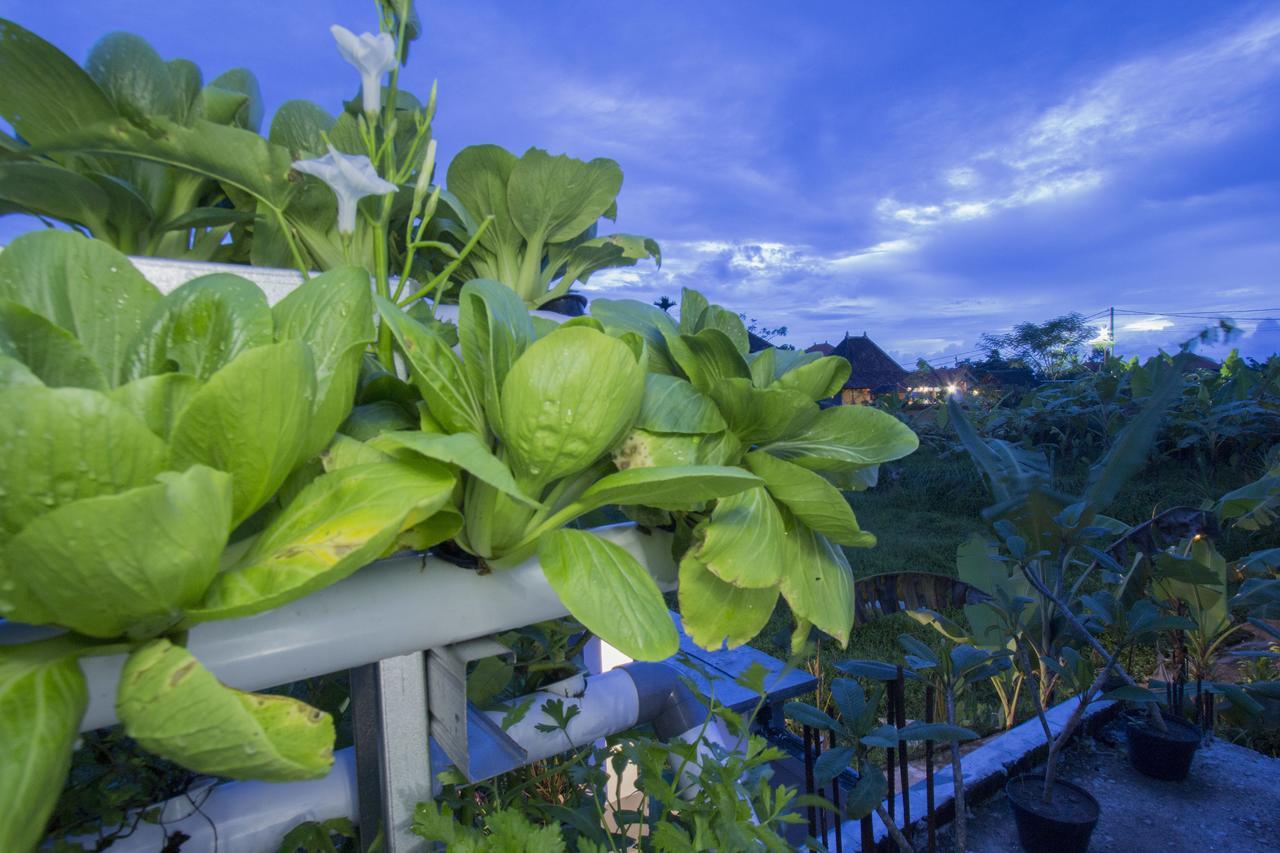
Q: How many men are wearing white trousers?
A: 0